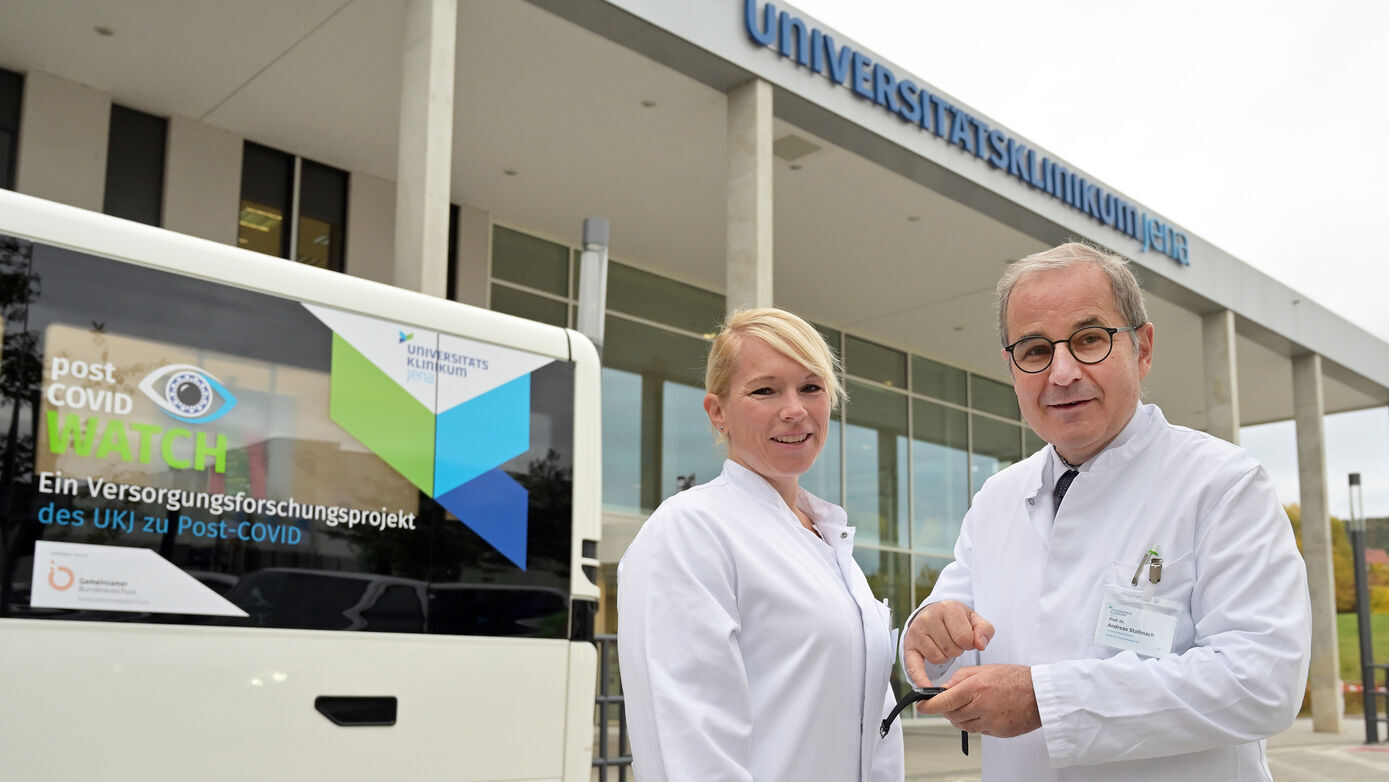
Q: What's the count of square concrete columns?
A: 4